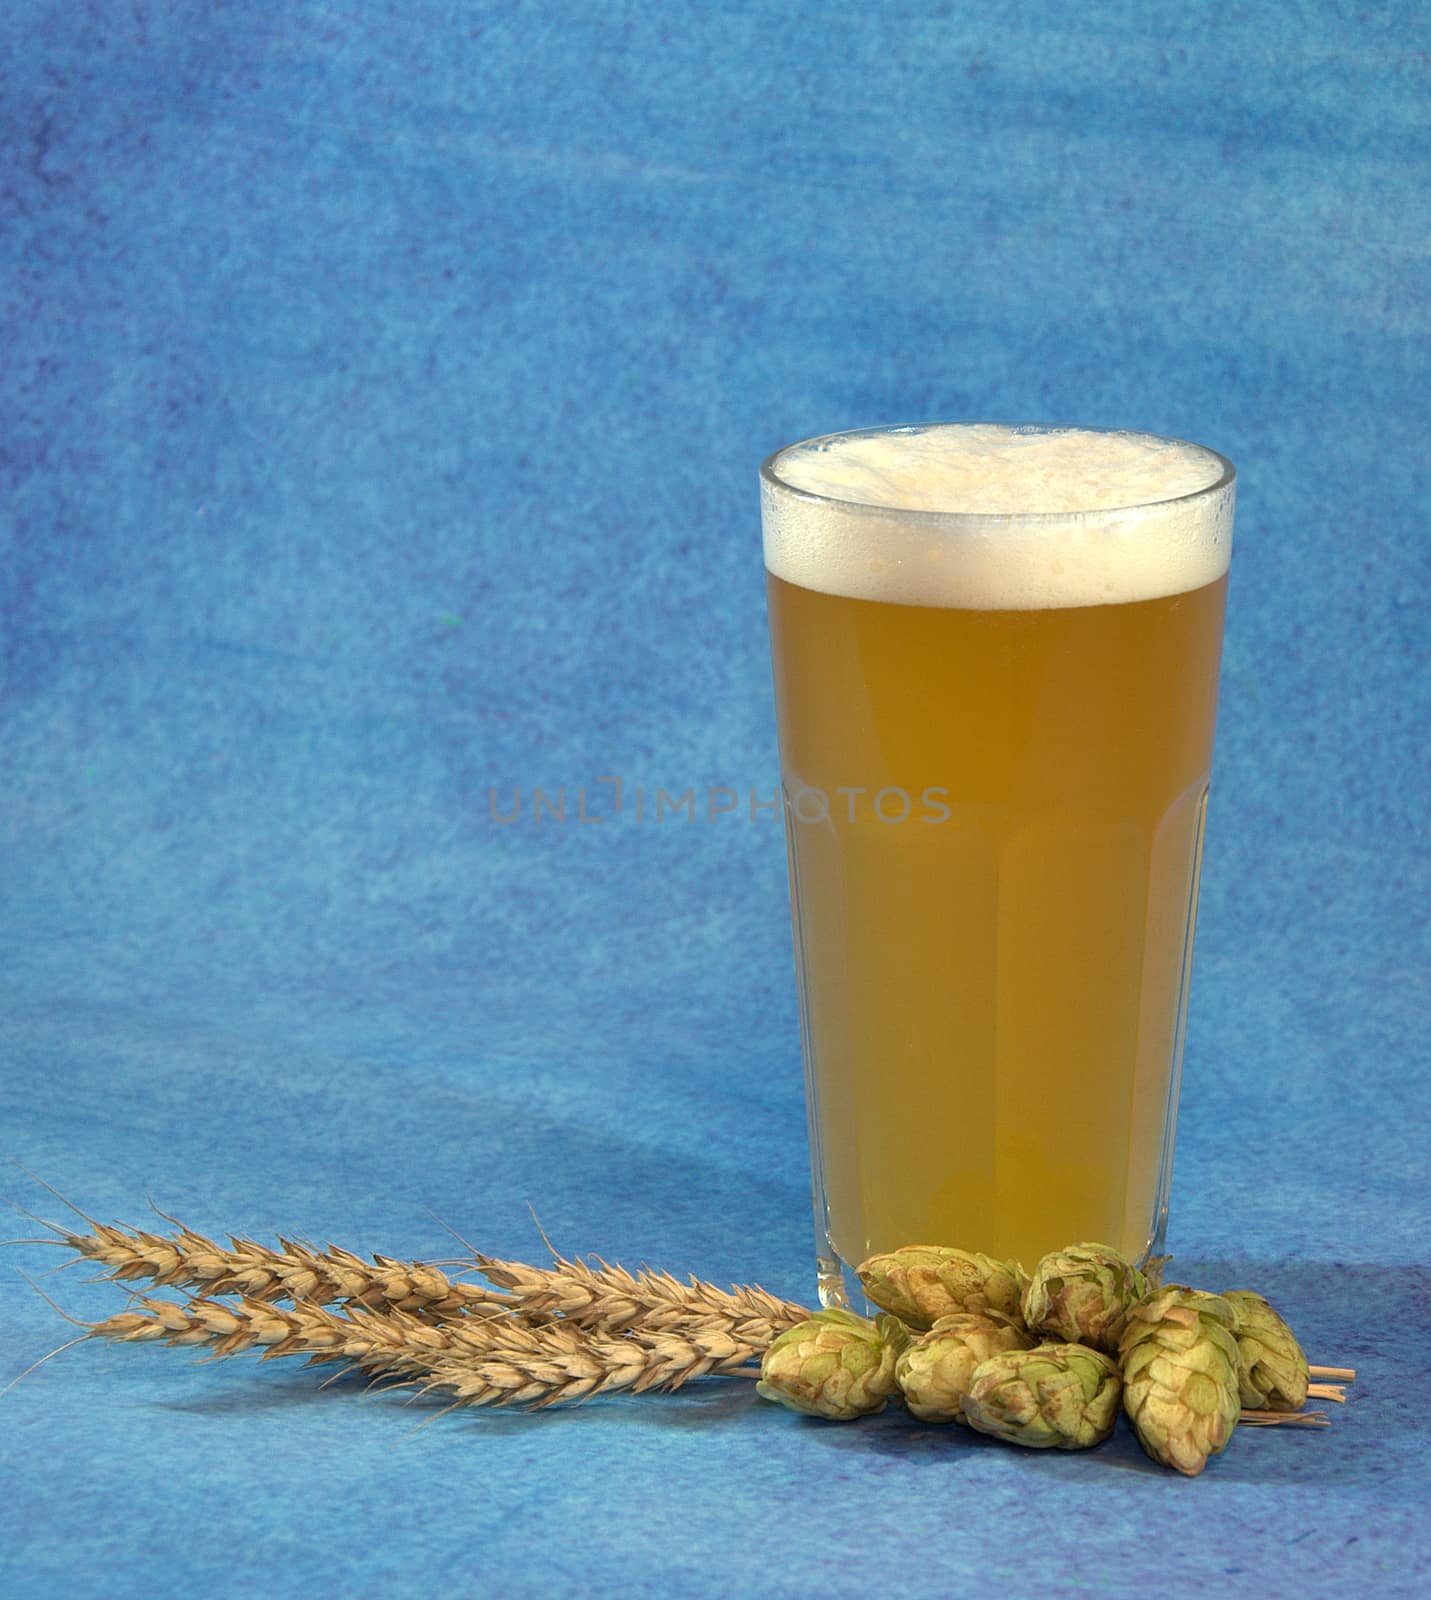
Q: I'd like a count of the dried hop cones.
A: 7